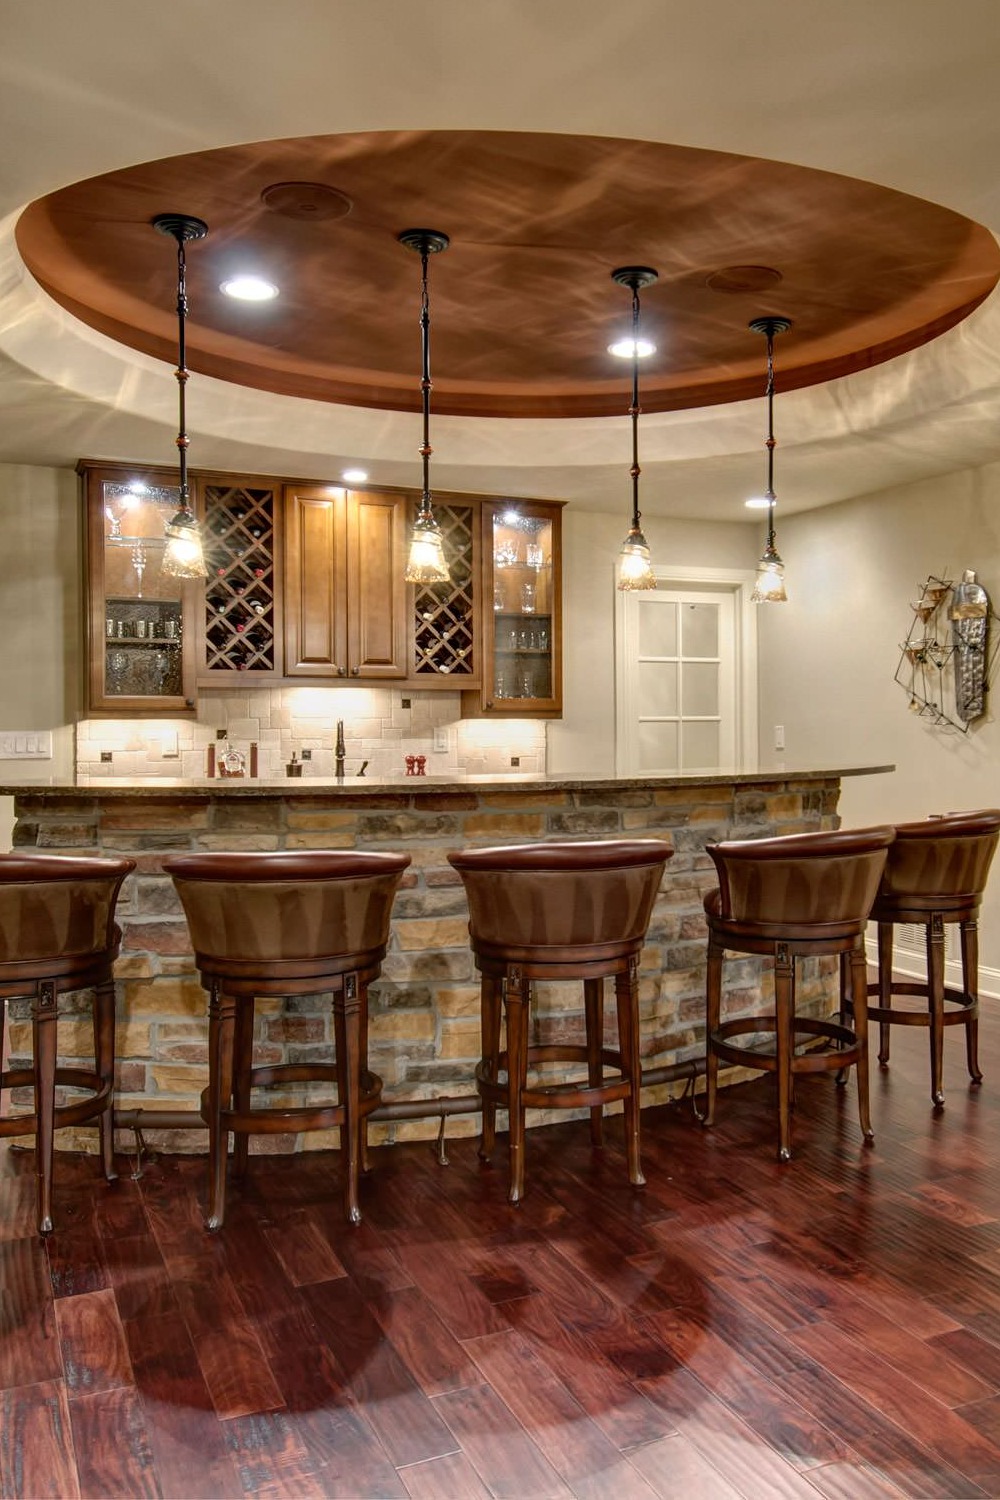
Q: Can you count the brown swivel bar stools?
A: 5